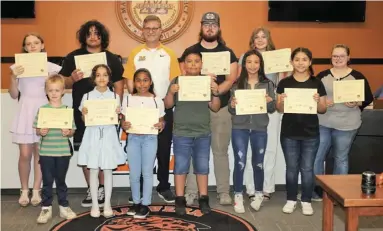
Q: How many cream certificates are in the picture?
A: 11